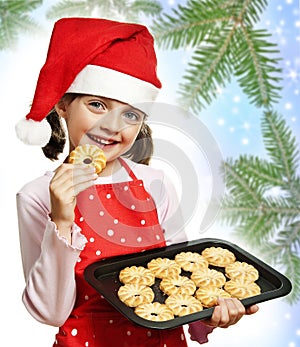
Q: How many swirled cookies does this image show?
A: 13